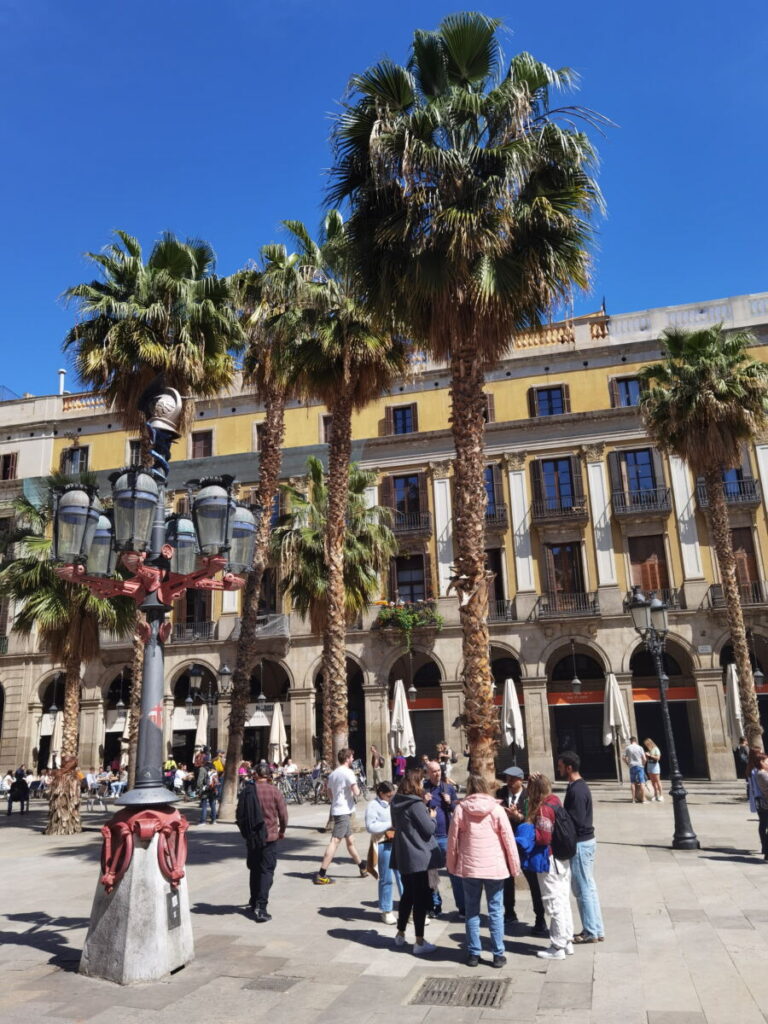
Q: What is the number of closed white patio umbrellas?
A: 8